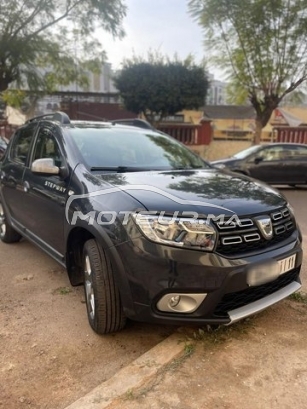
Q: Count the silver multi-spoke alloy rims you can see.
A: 2